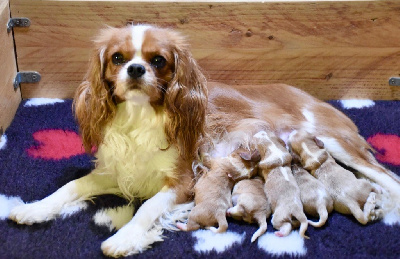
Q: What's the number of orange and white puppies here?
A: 5